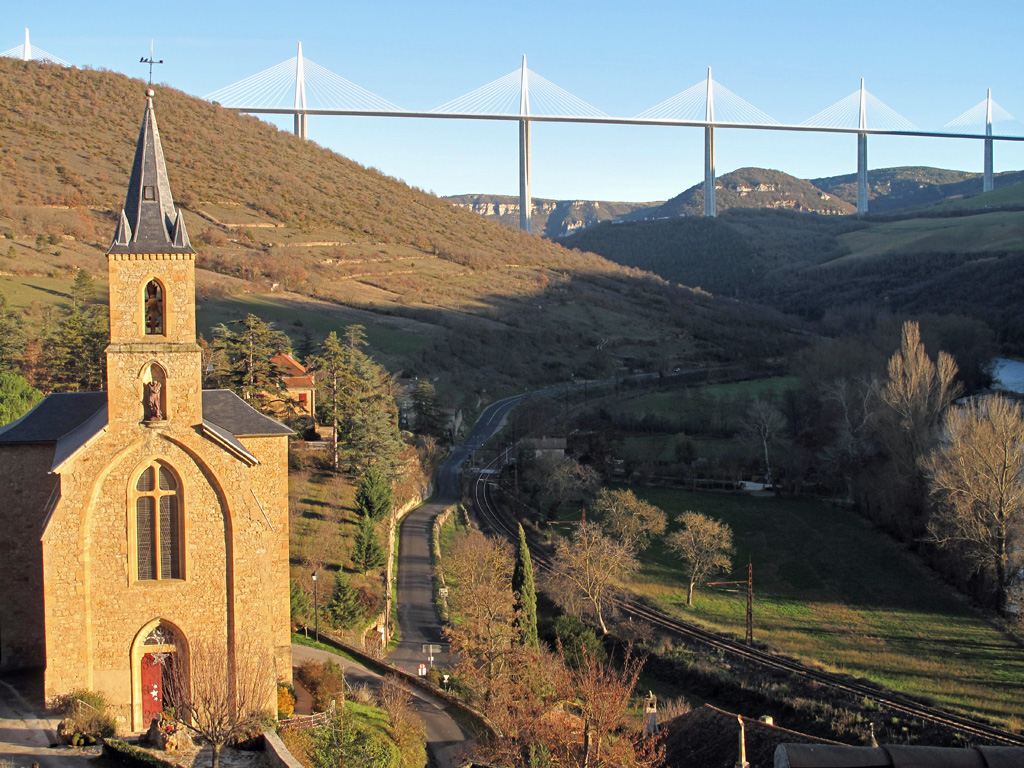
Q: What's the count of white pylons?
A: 6